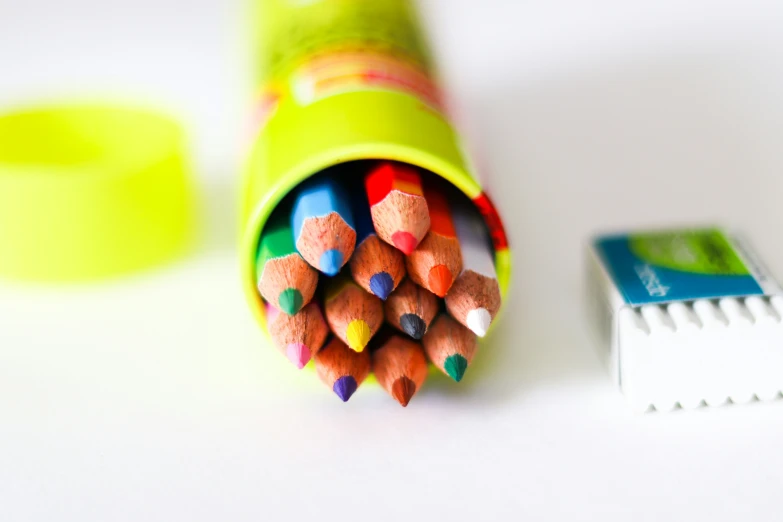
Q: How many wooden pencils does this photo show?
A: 12